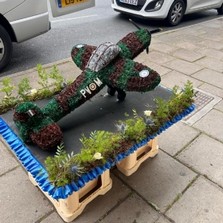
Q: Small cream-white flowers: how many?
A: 4